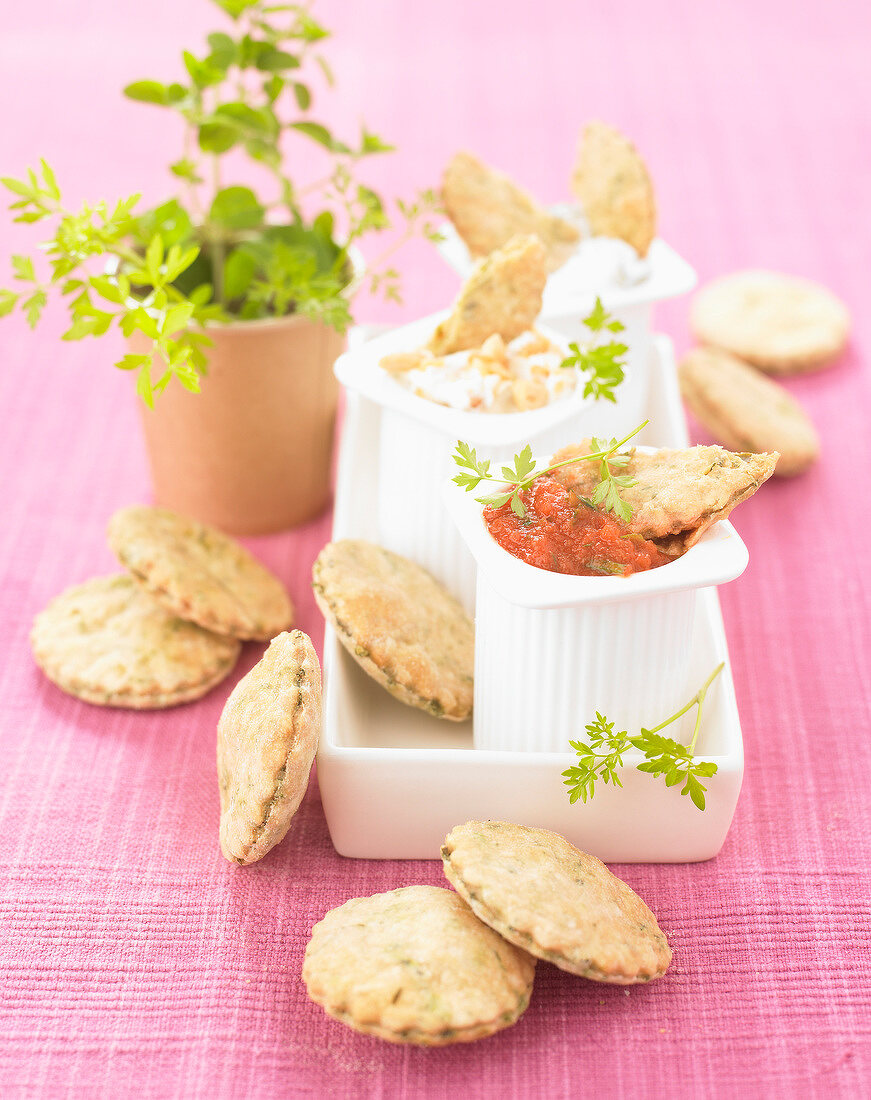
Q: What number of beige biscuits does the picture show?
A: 12